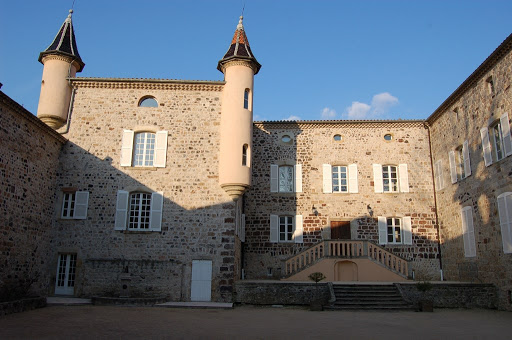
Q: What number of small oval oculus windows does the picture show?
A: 3